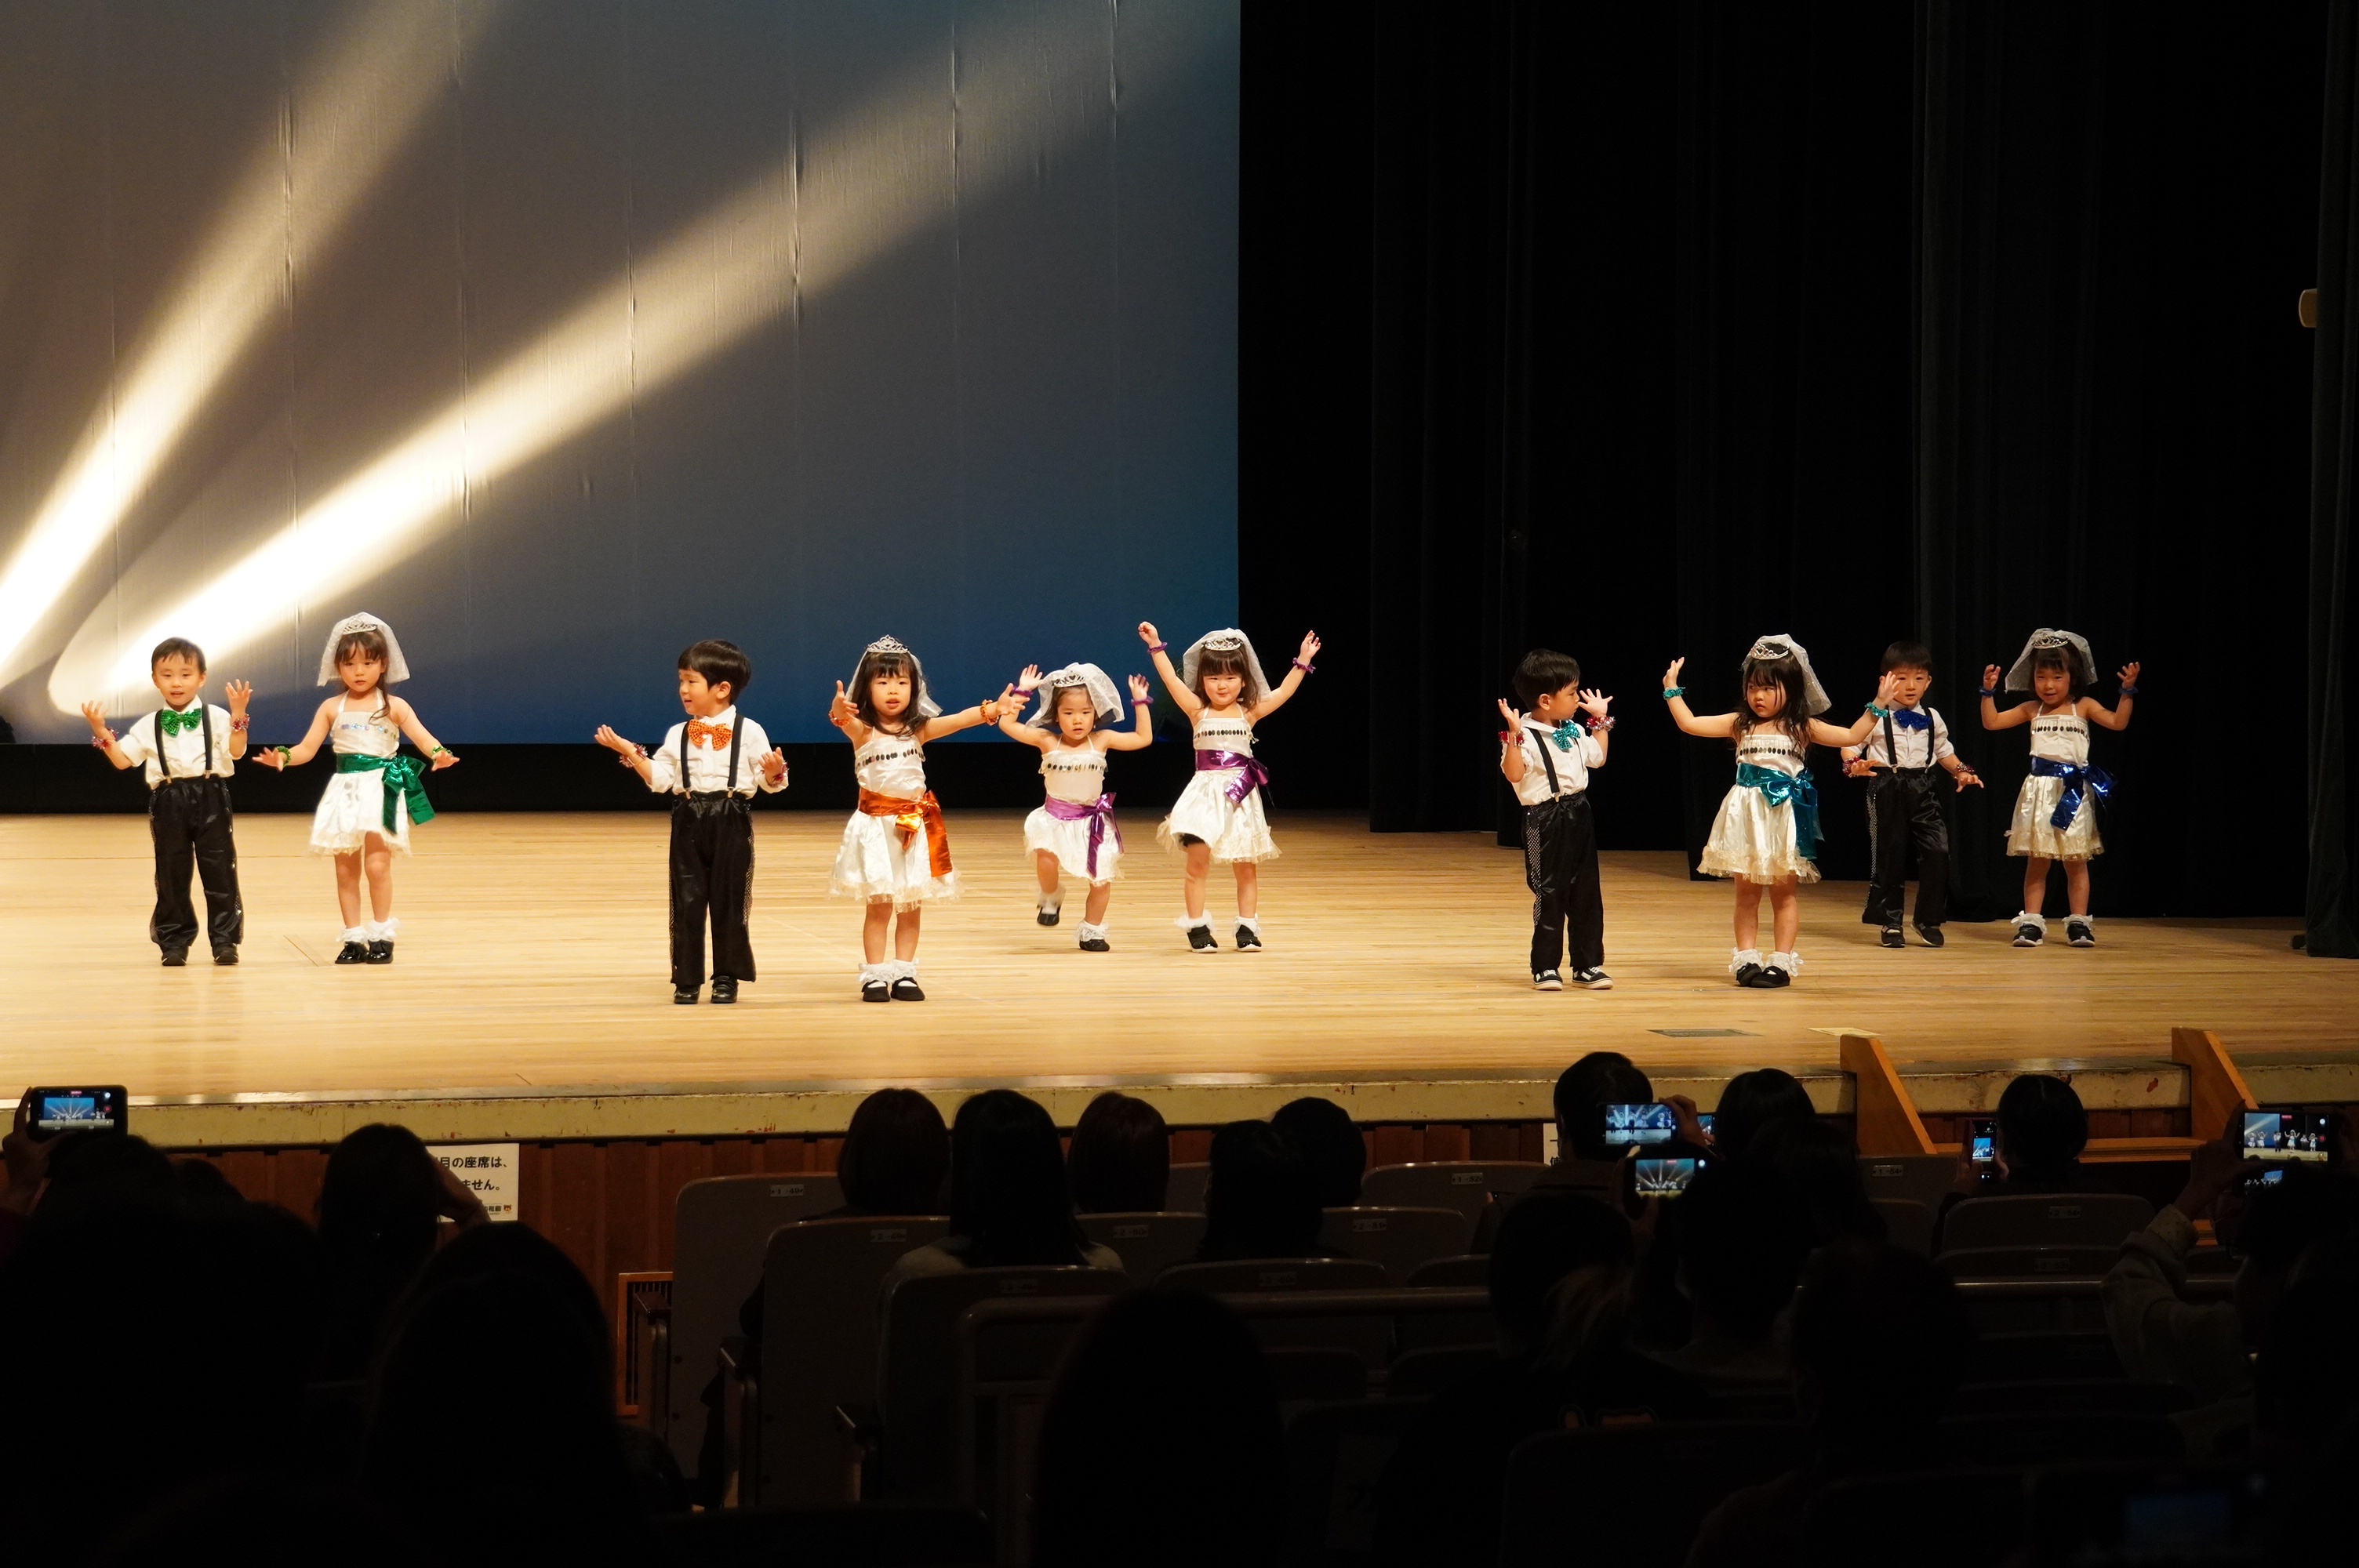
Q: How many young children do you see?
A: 10